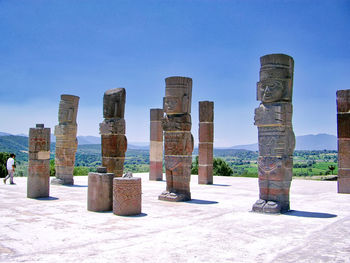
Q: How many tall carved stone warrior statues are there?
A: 4